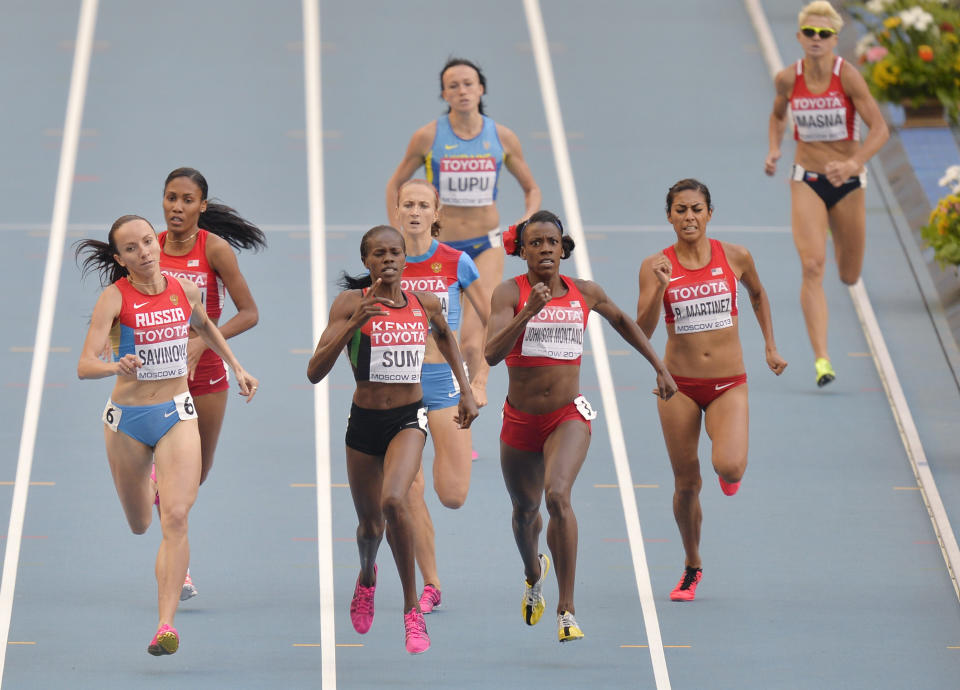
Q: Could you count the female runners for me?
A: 8